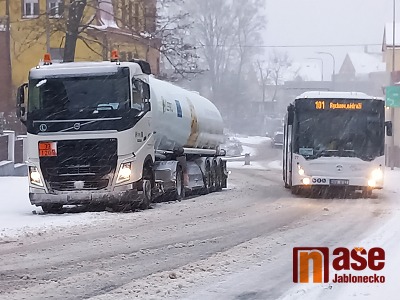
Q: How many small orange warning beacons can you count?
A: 2